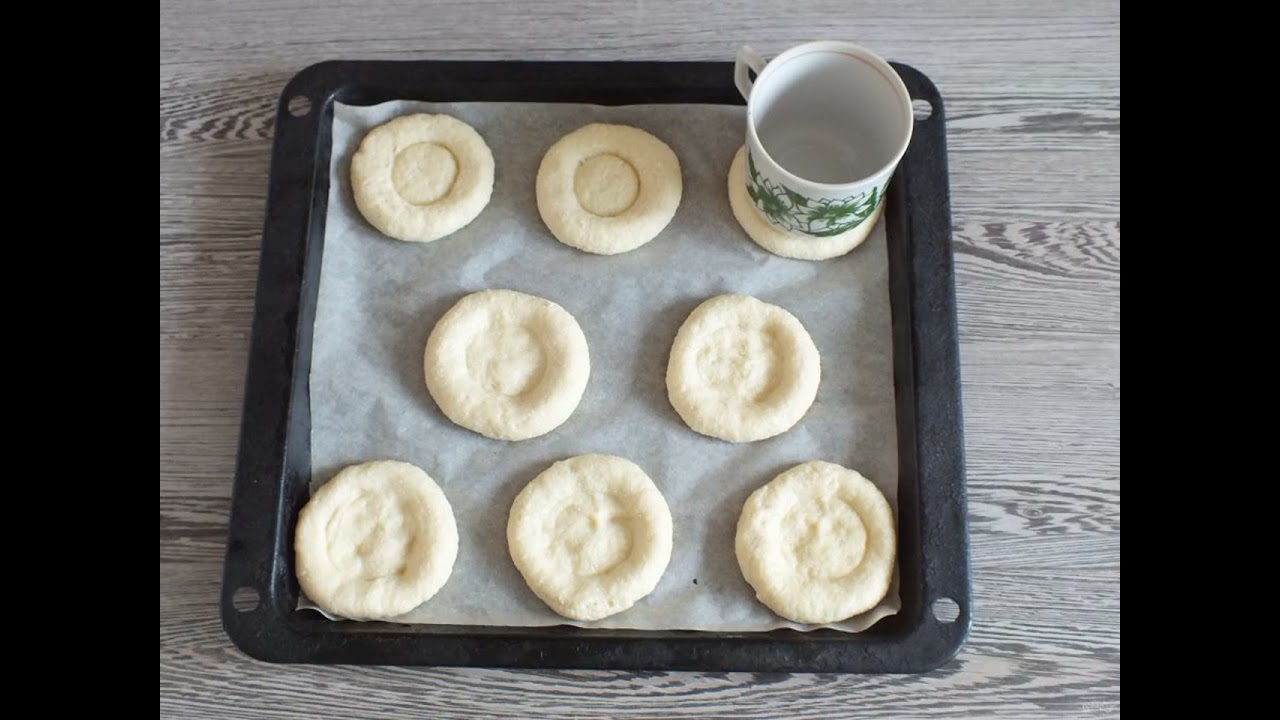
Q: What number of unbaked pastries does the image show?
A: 8